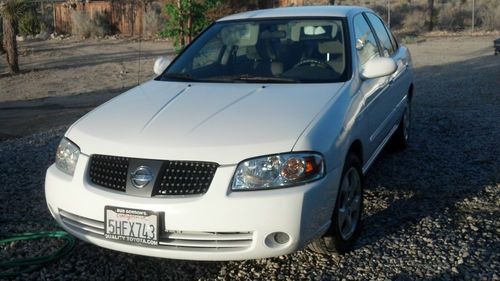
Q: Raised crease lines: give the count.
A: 2